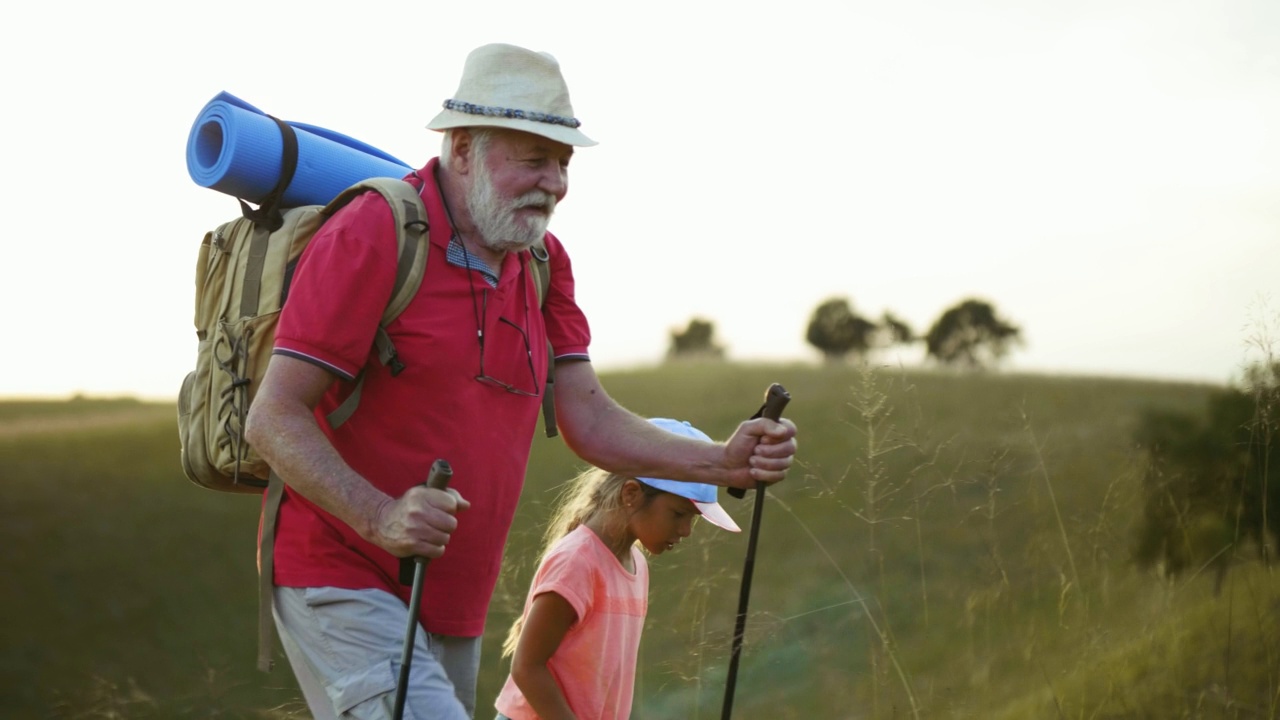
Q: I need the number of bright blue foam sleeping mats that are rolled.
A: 1